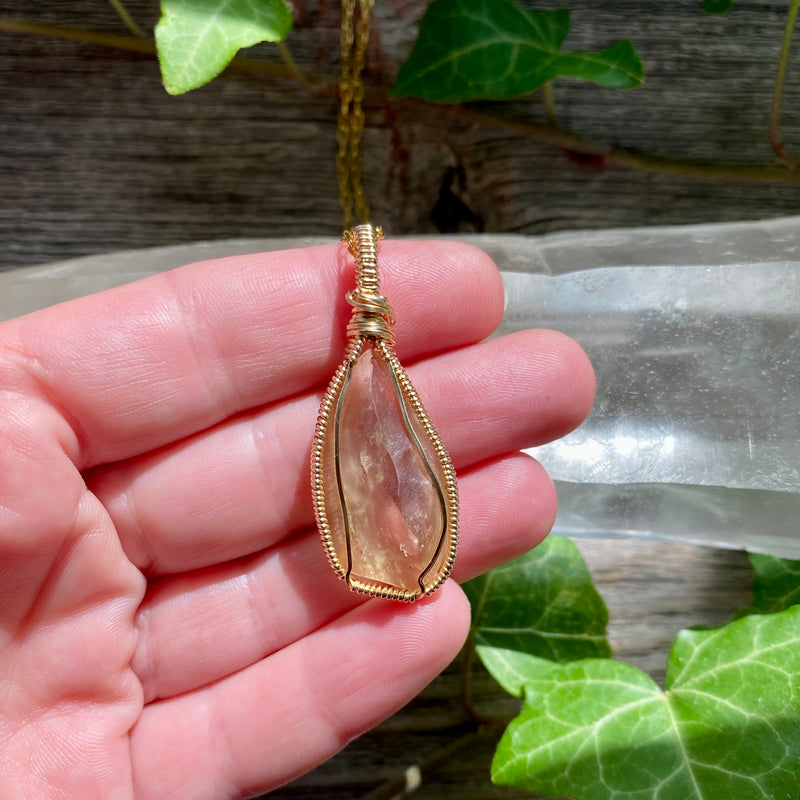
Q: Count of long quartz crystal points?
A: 1